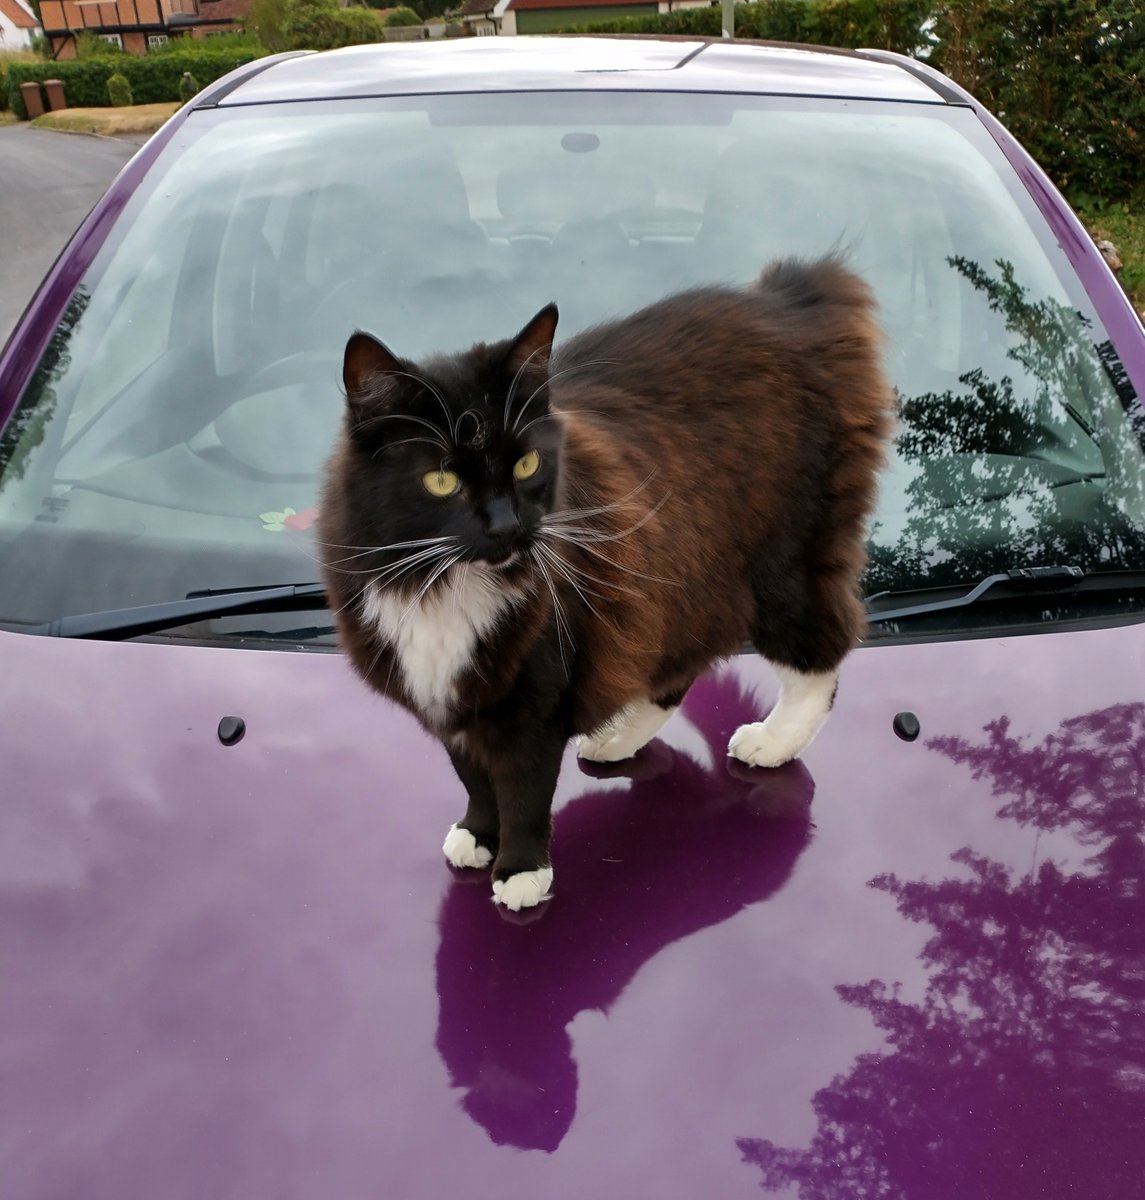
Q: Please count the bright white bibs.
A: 1